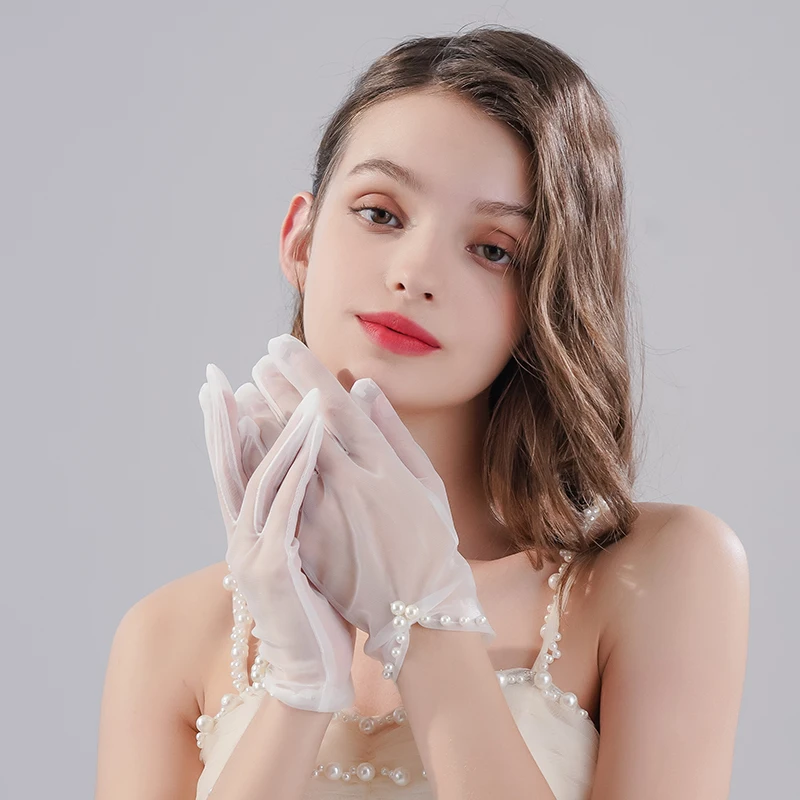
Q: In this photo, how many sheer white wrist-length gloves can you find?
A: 2